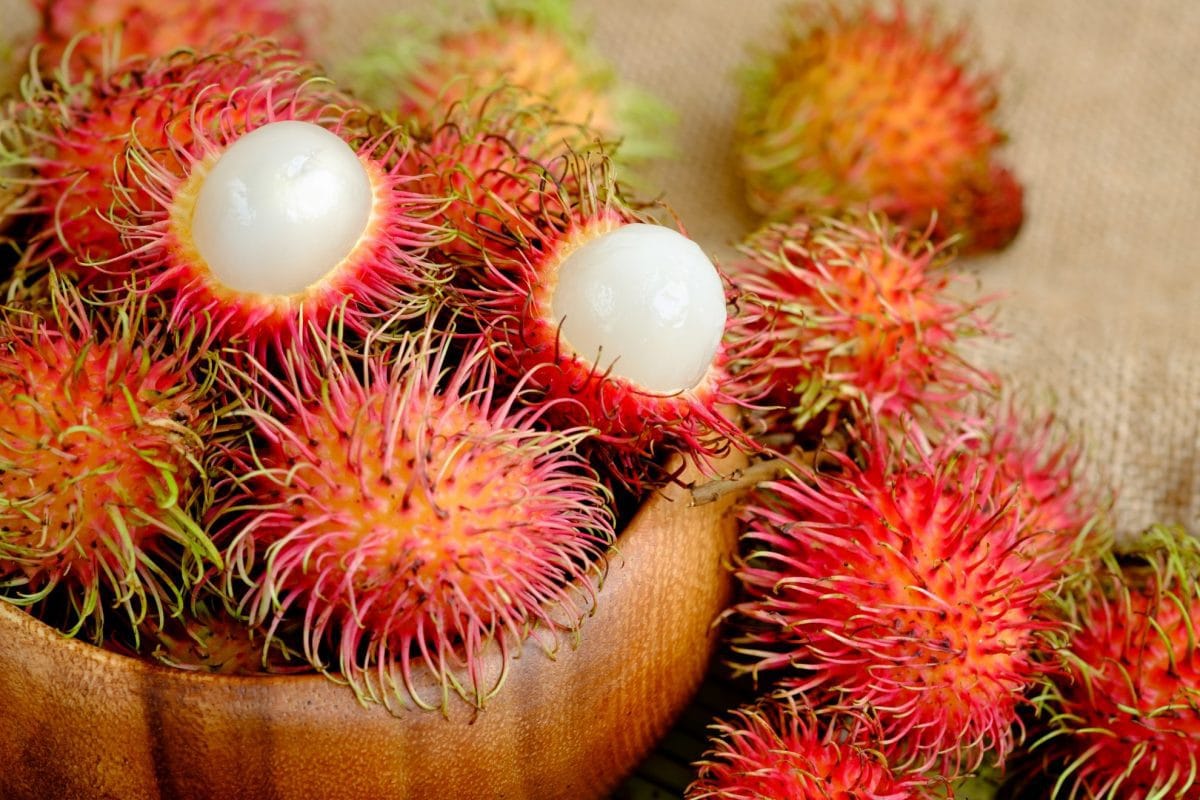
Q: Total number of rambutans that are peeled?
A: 2